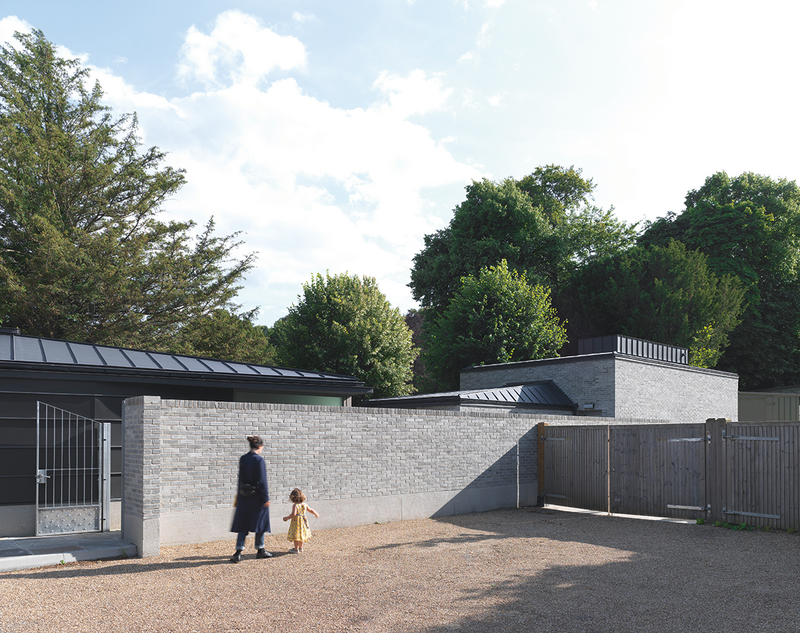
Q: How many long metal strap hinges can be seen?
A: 6